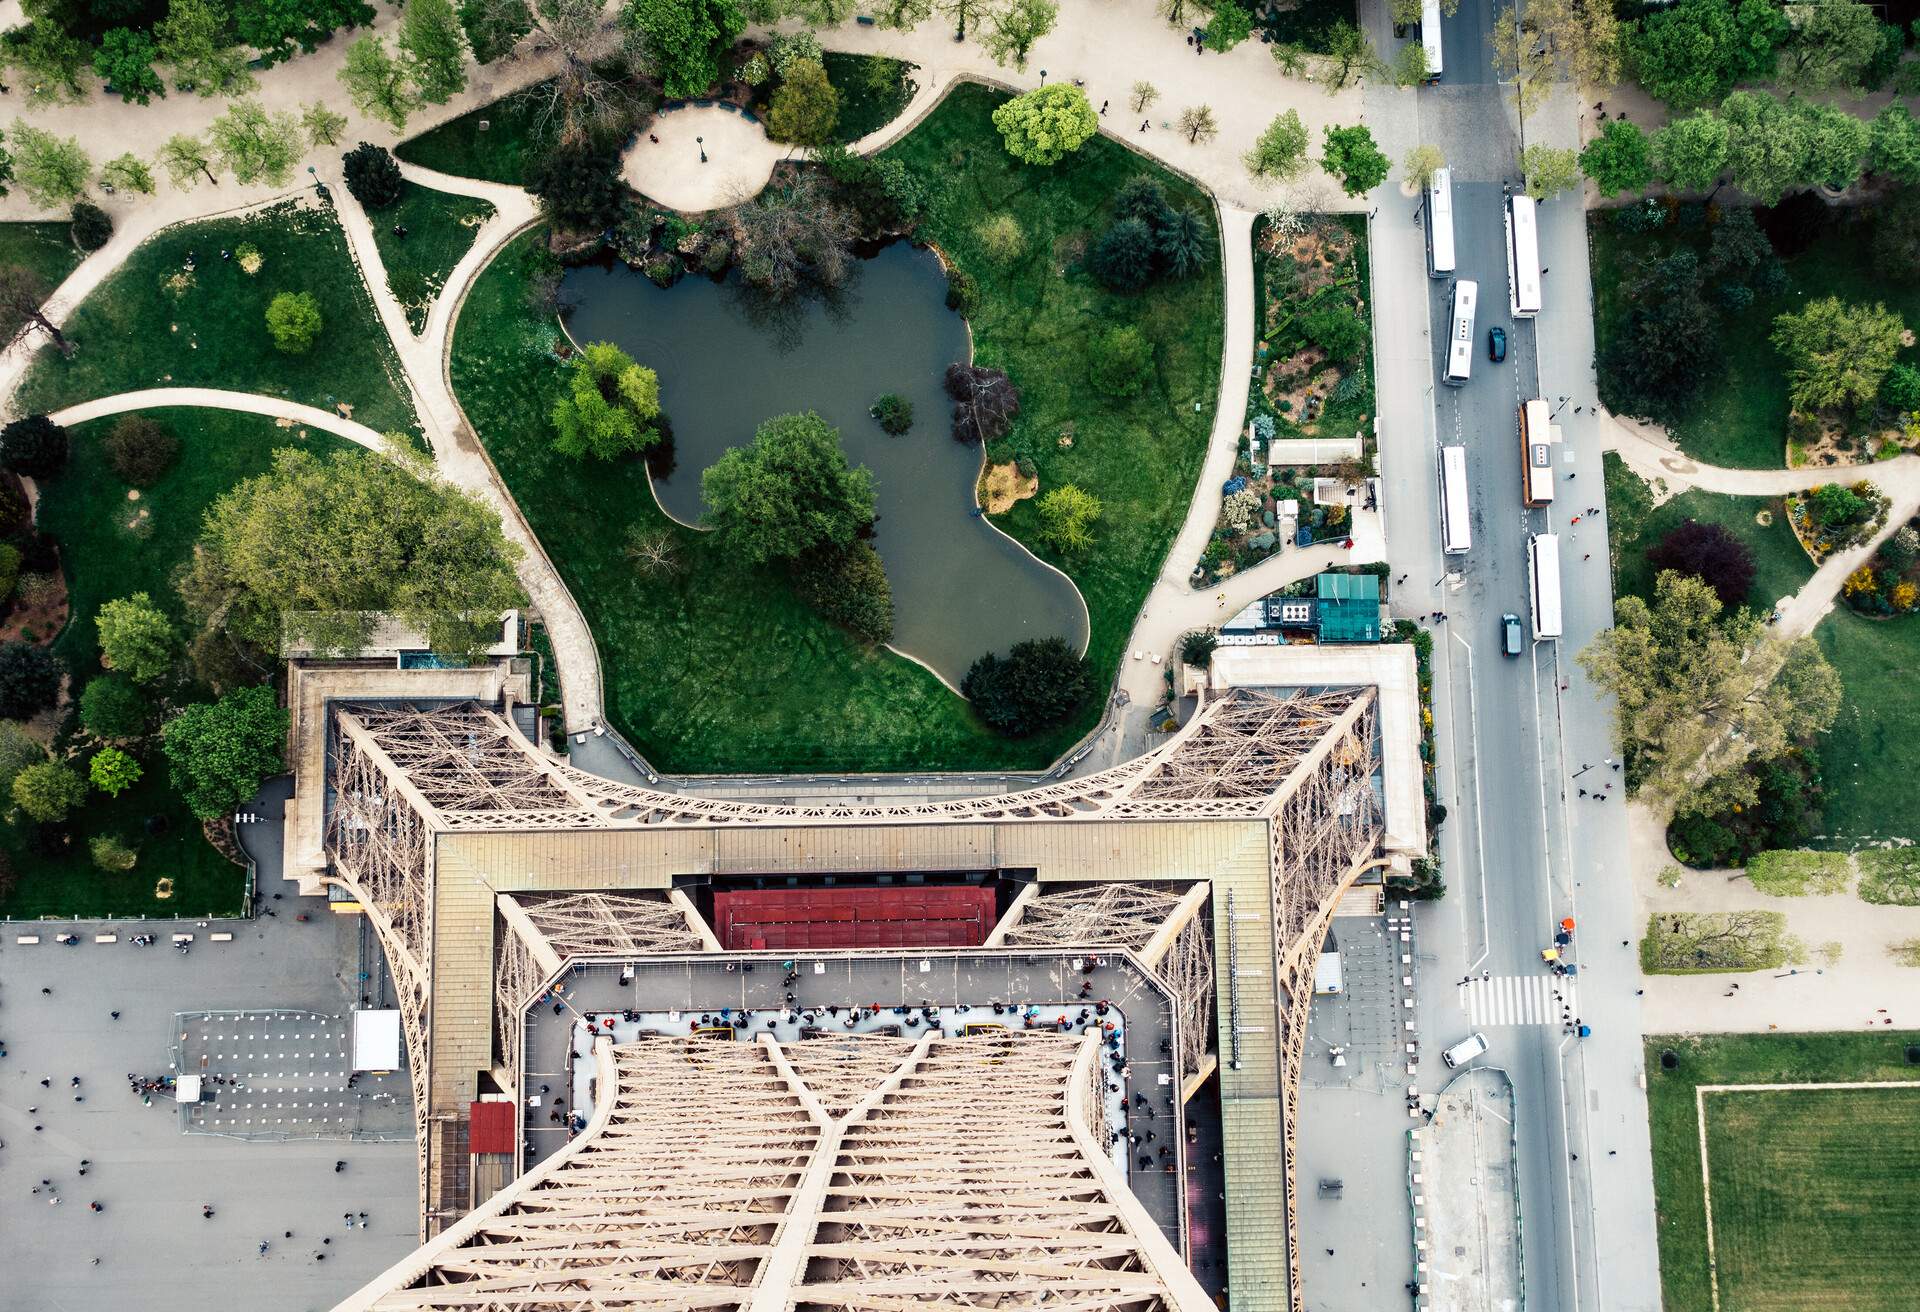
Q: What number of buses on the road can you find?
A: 7